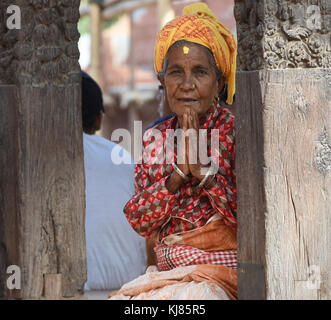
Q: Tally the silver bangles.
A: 2